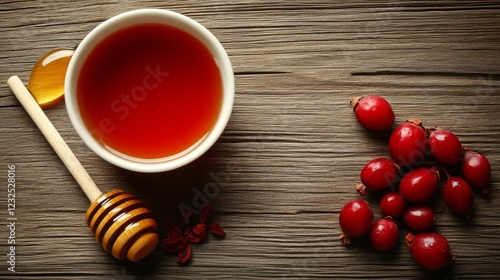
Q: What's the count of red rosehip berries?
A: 12